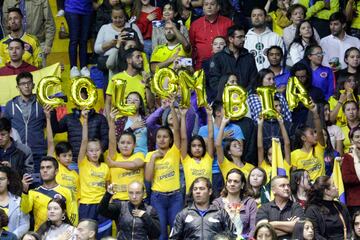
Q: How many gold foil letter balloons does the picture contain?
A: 8